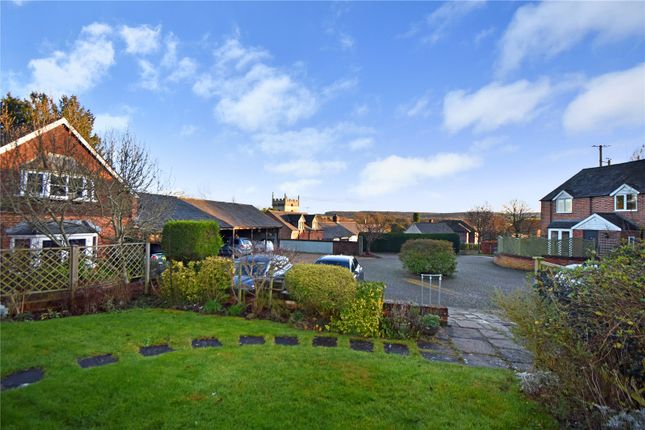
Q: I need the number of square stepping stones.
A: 9